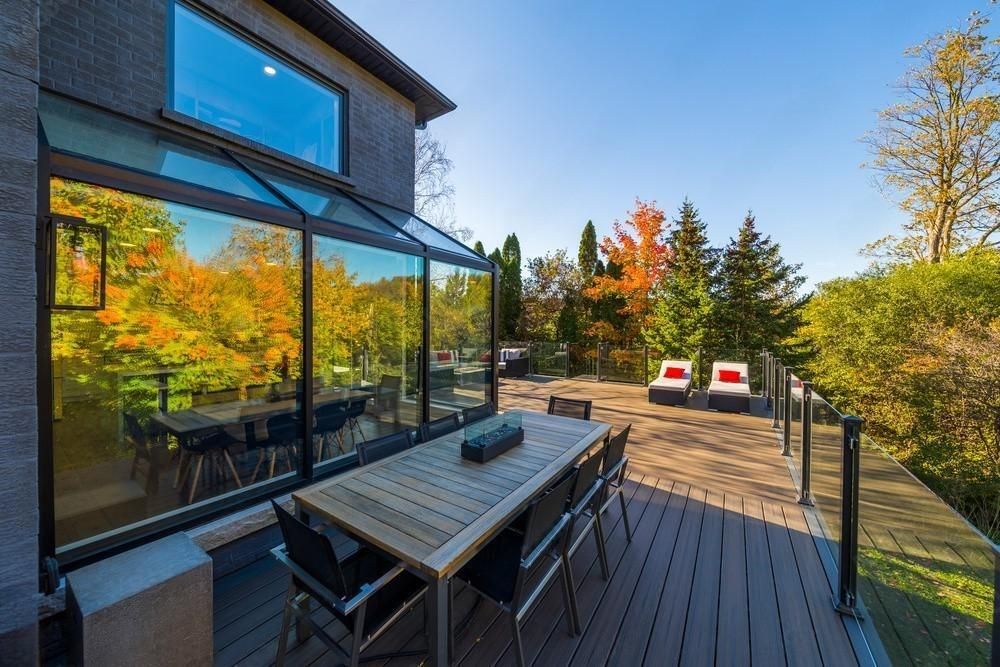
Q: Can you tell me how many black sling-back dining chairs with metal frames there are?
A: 8